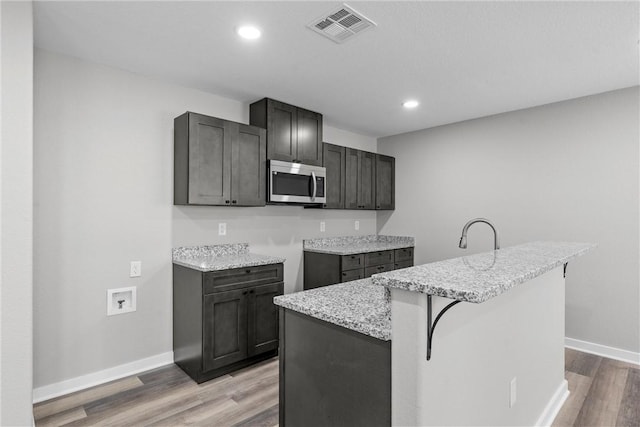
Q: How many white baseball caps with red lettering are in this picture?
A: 0